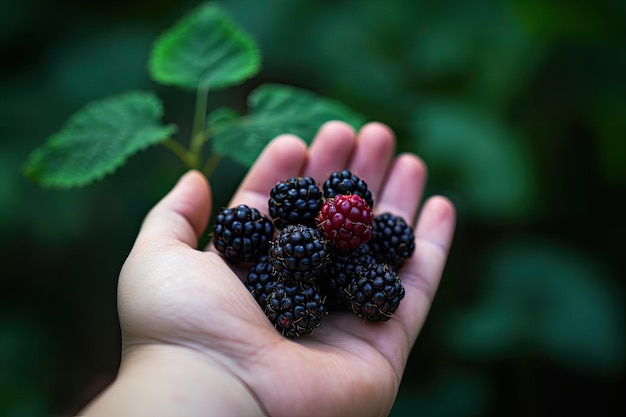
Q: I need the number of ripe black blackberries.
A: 9